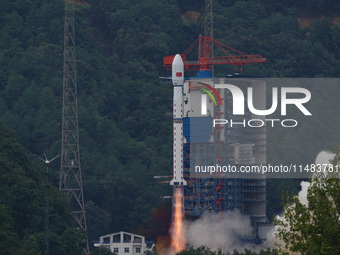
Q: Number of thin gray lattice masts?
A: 2